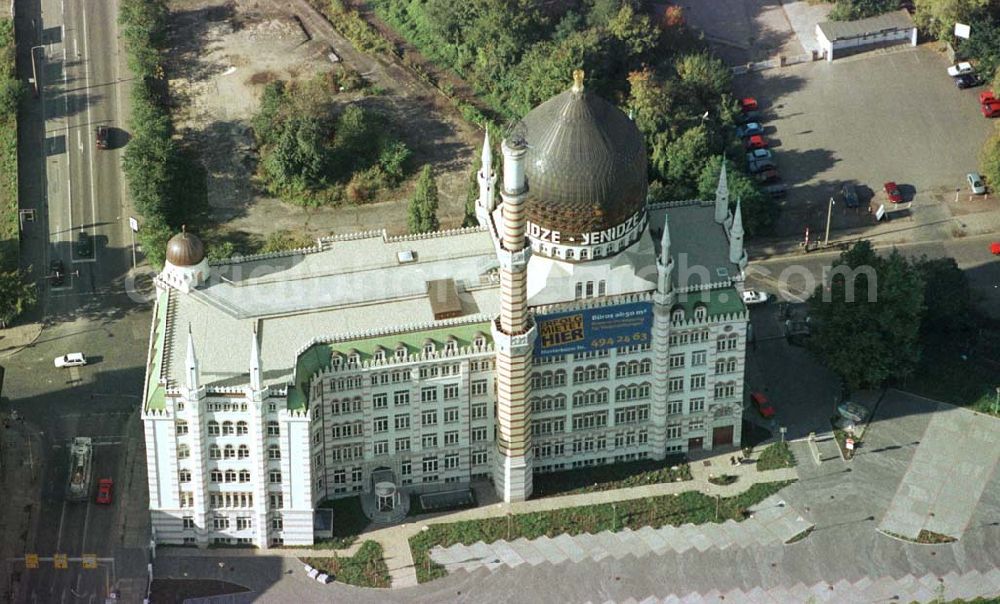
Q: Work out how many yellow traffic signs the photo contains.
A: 3